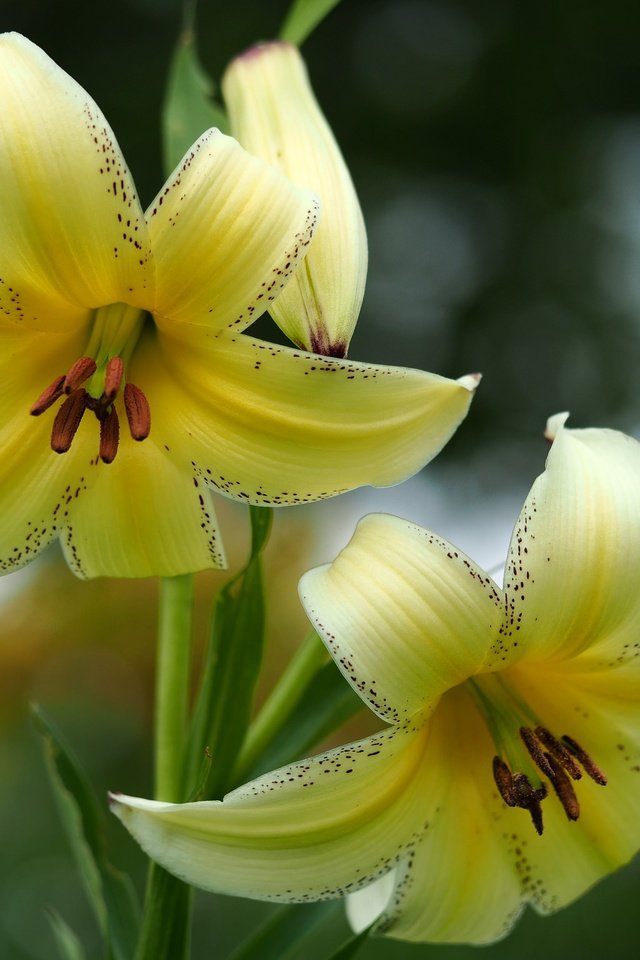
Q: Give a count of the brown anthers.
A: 12